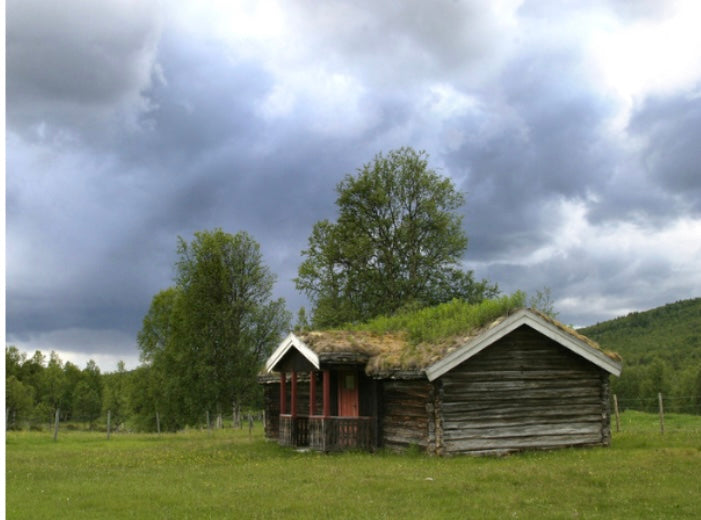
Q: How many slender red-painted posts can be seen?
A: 4